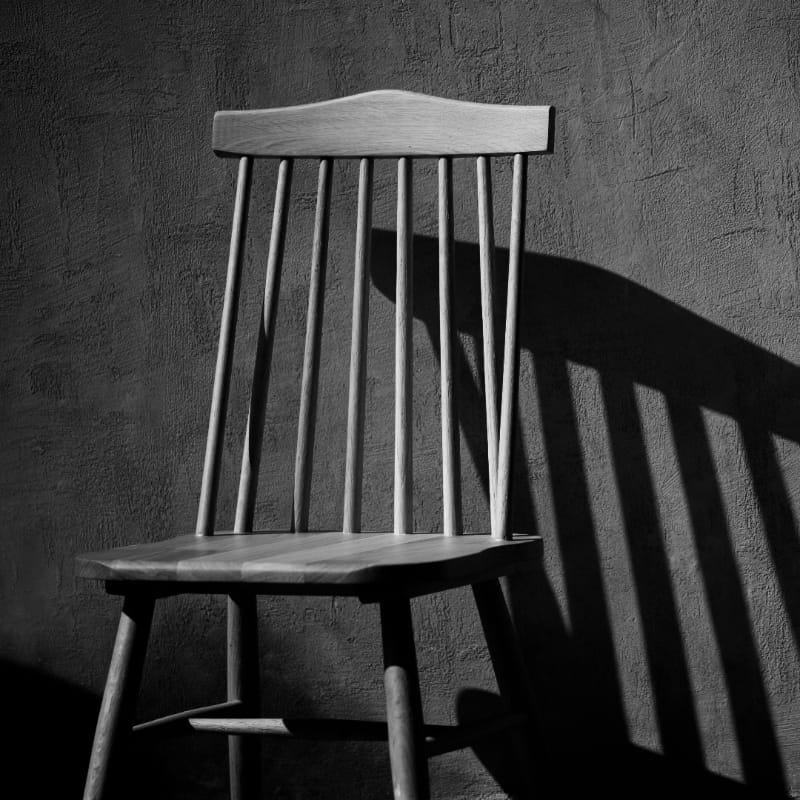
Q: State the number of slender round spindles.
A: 8